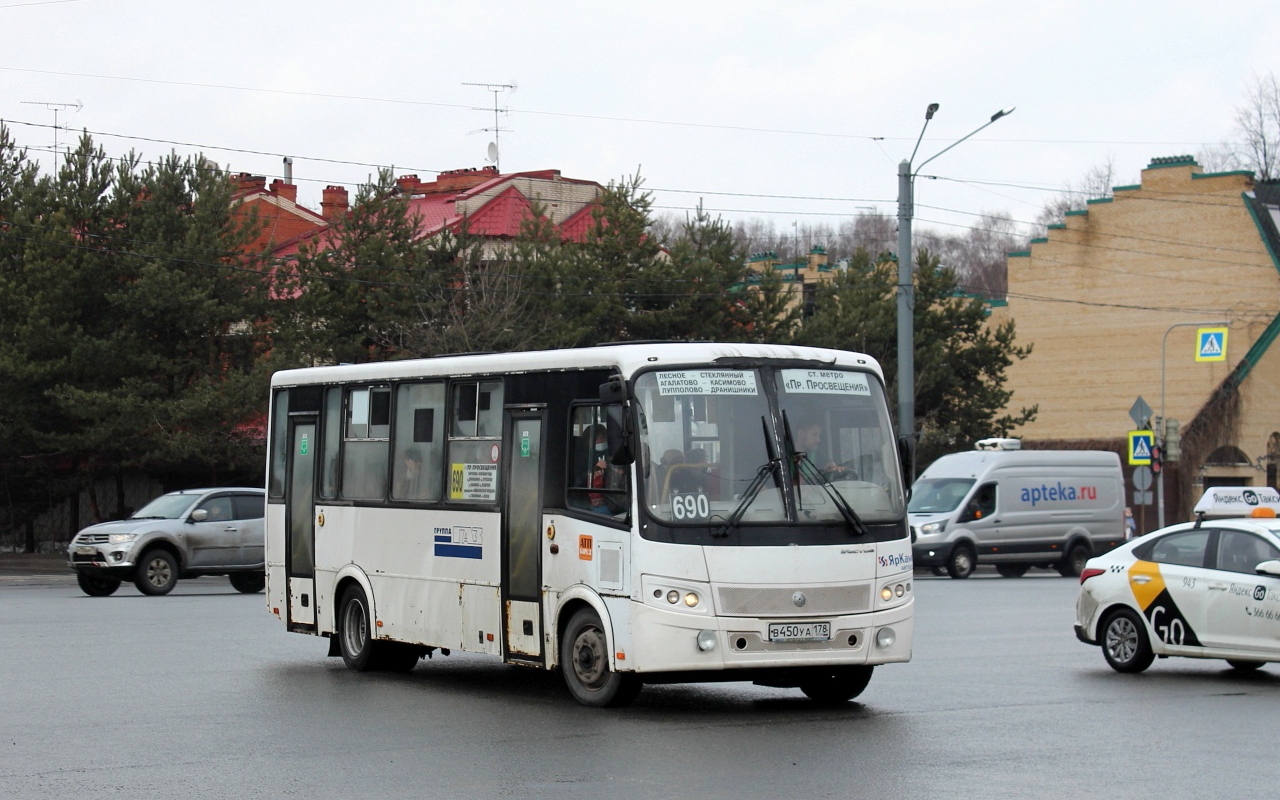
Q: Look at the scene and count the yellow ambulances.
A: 0